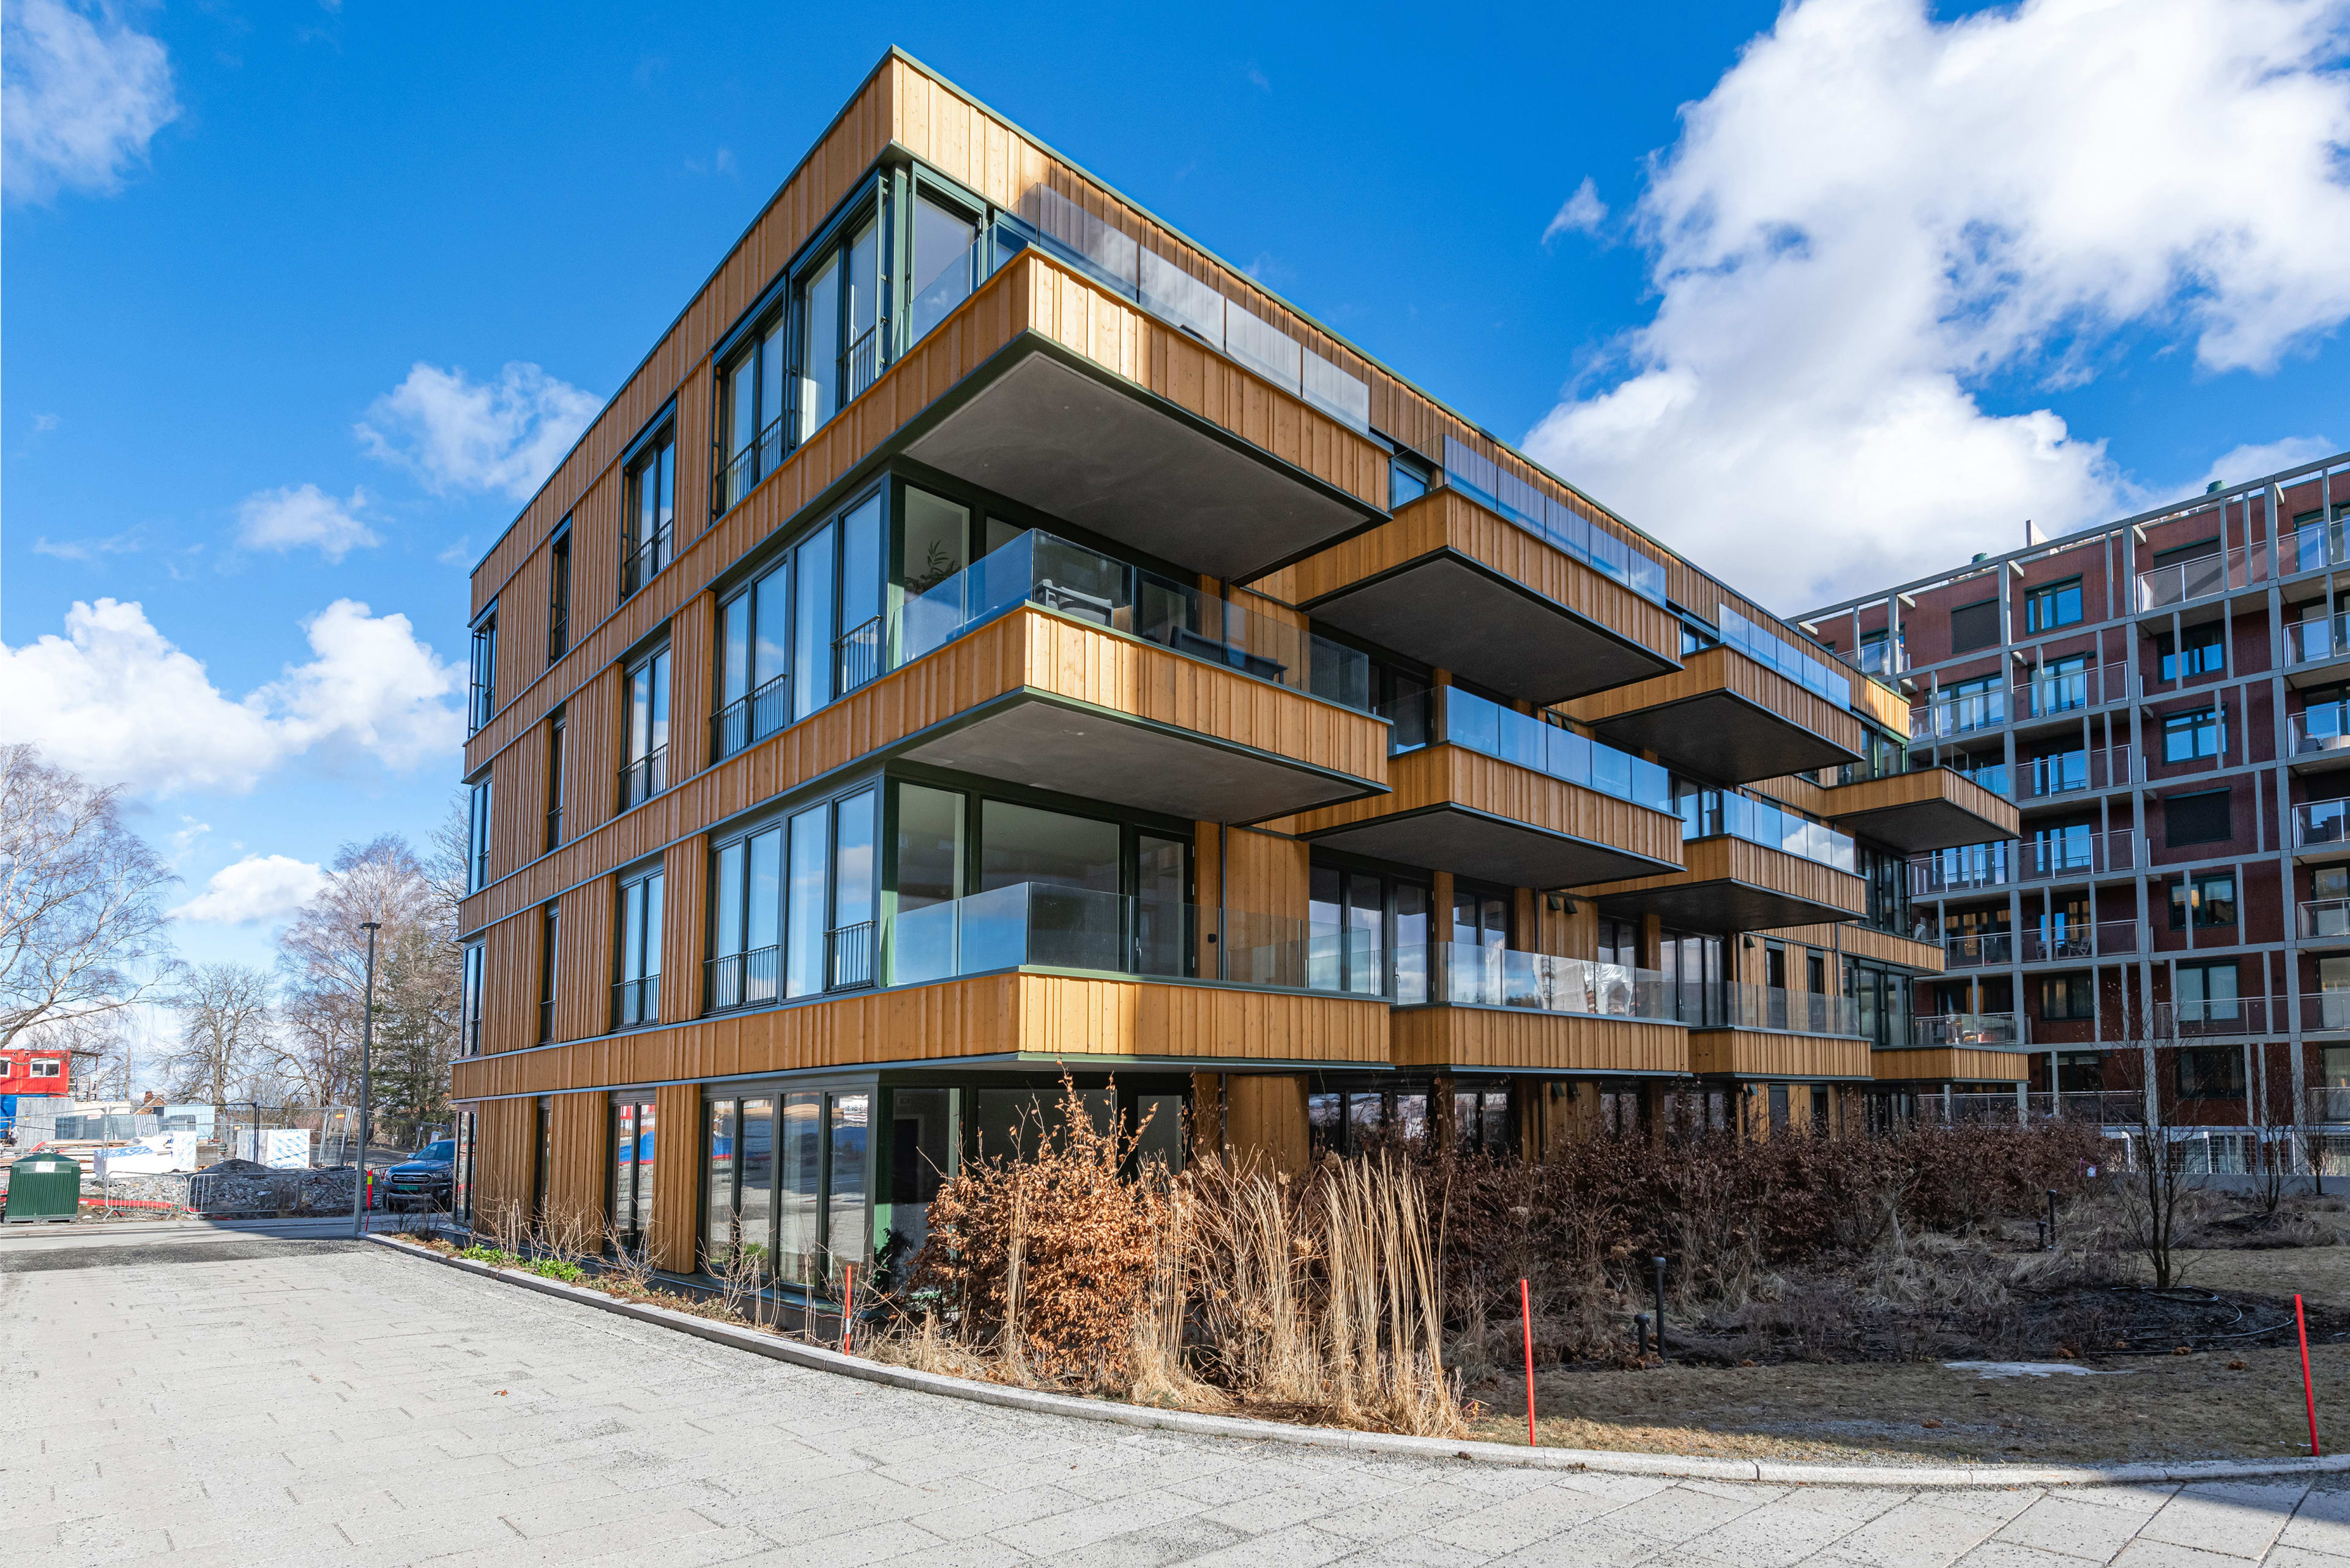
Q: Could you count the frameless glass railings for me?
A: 11